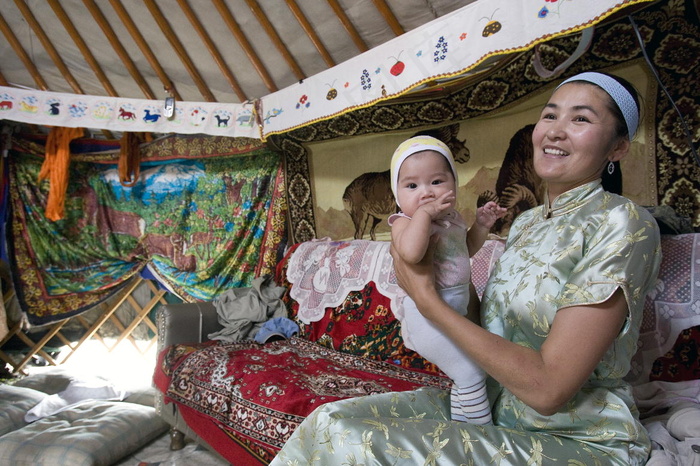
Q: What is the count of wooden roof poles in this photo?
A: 13